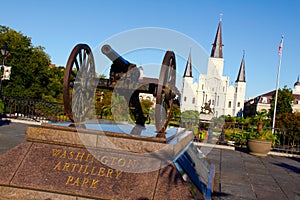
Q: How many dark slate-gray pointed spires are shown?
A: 3